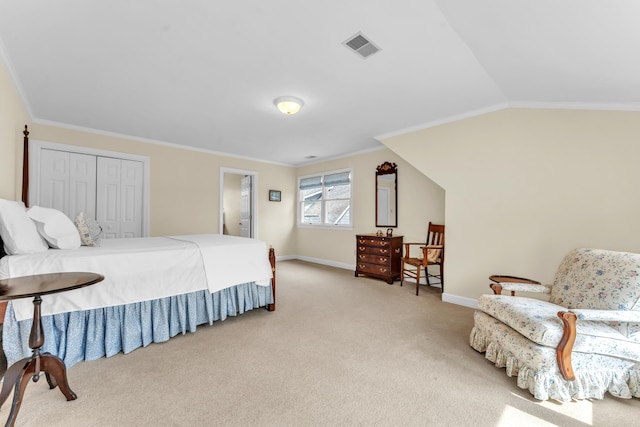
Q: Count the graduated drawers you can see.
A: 4